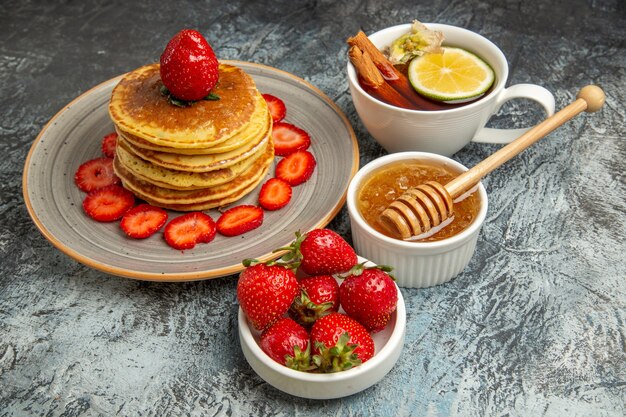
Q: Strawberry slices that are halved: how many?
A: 10